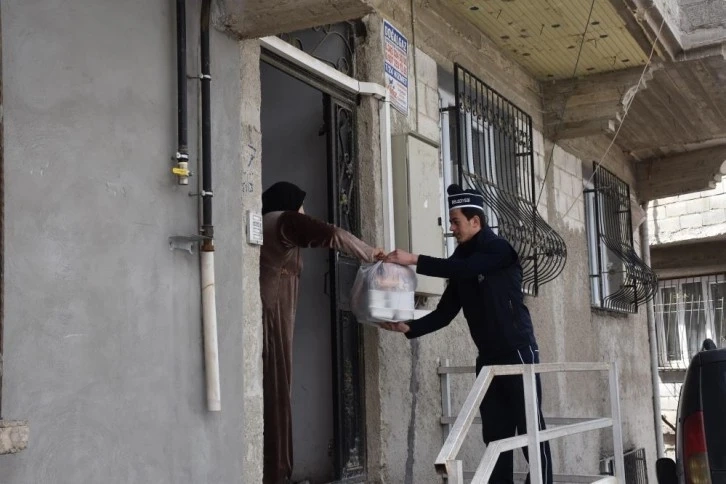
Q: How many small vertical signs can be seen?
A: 1